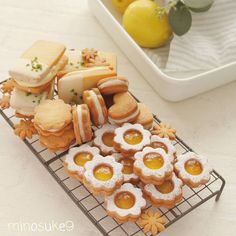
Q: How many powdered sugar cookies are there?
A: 10